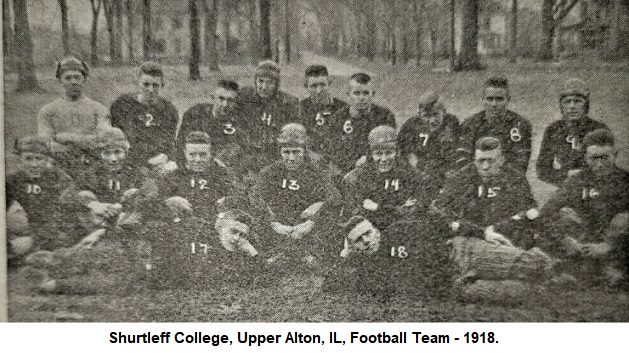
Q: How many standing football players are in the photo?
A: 9